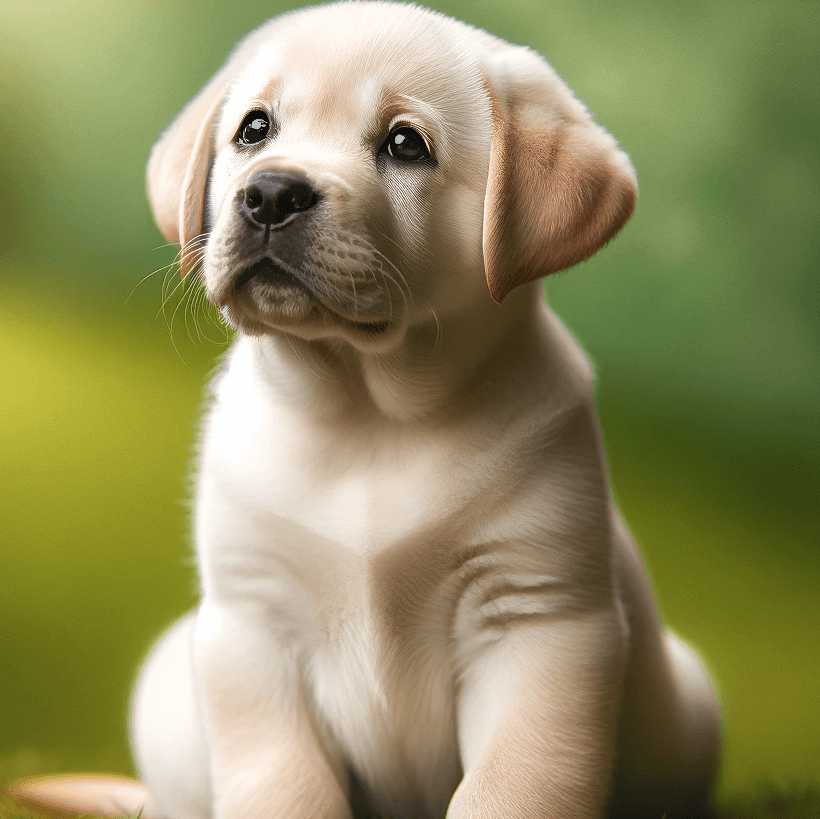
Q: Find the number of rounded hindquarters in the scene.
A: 2